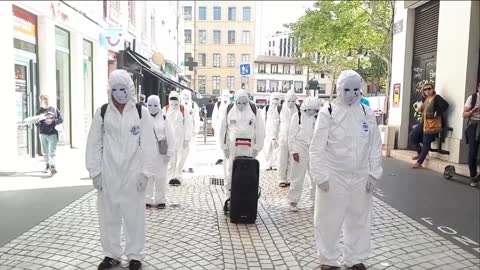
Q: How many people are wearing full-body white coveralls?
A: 10